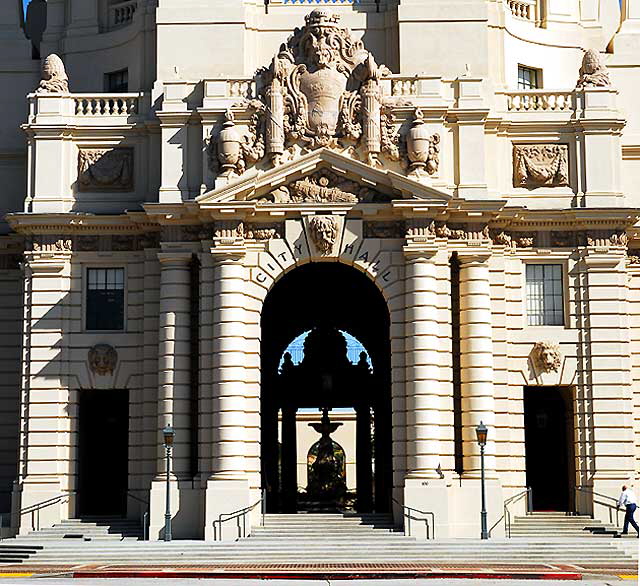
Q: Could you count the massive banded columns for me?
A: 4